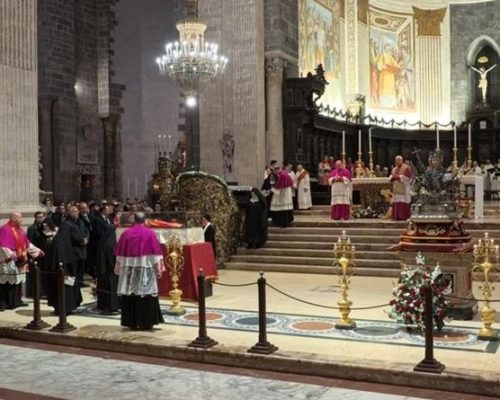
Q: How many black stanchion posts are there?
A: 5